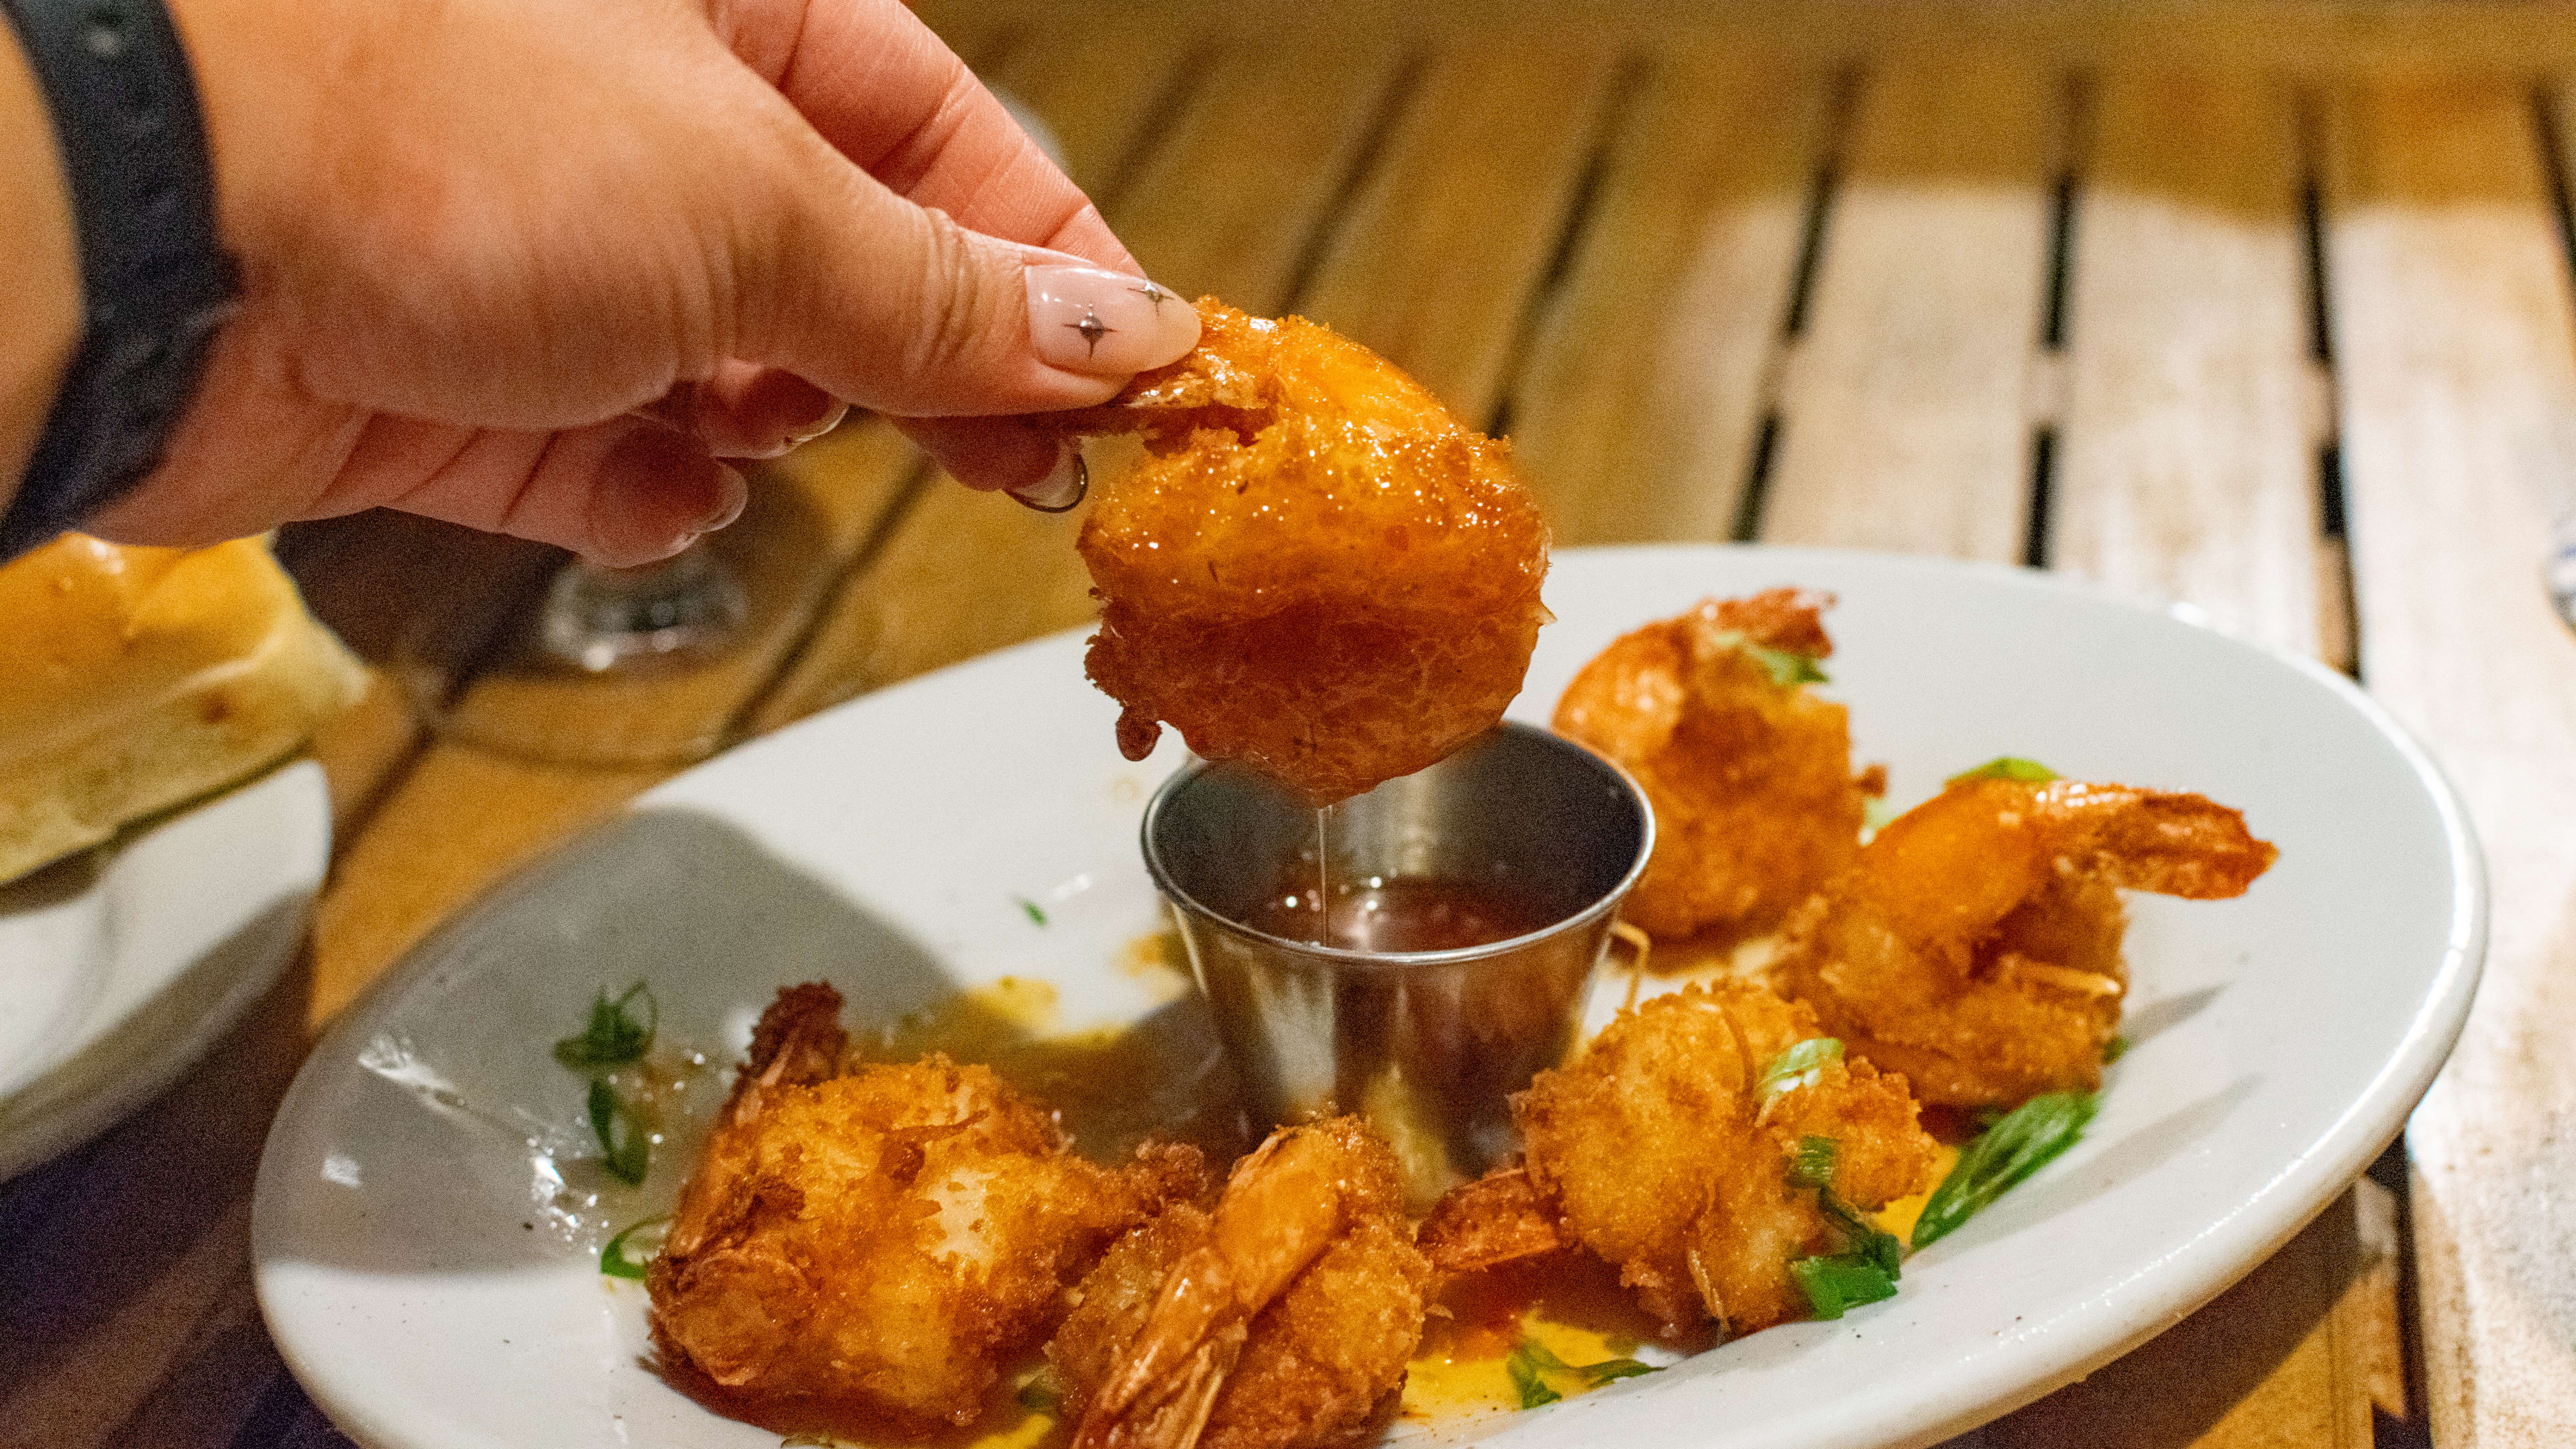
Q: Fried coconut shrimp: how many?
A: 6